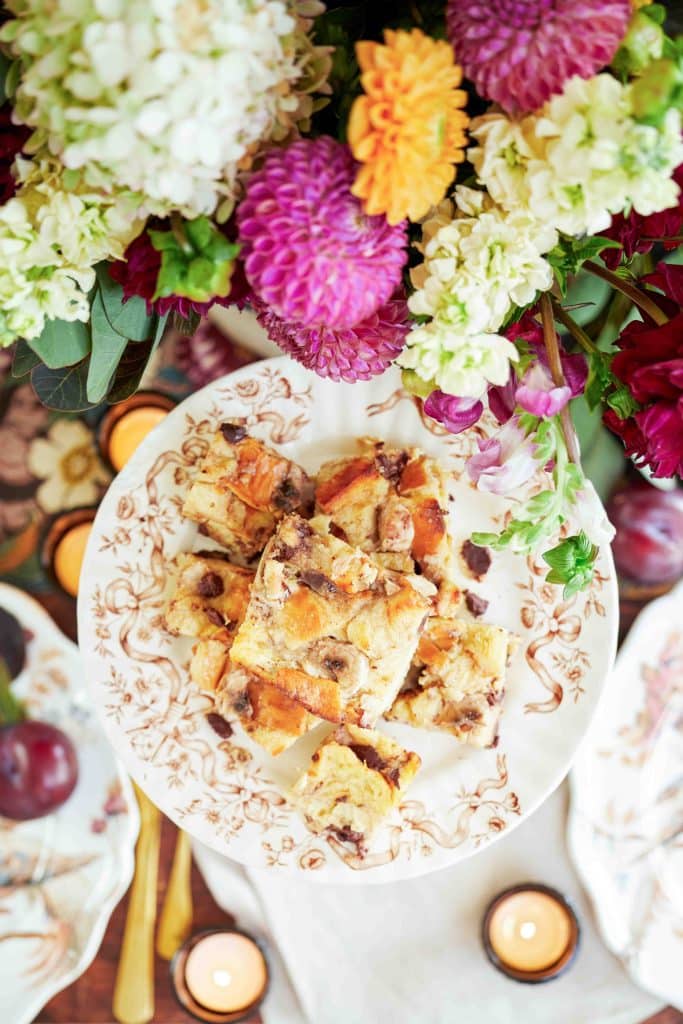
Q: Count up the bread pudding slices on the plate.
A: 7